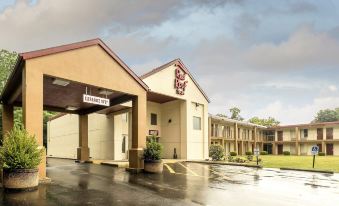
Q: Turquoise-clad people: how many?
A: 0